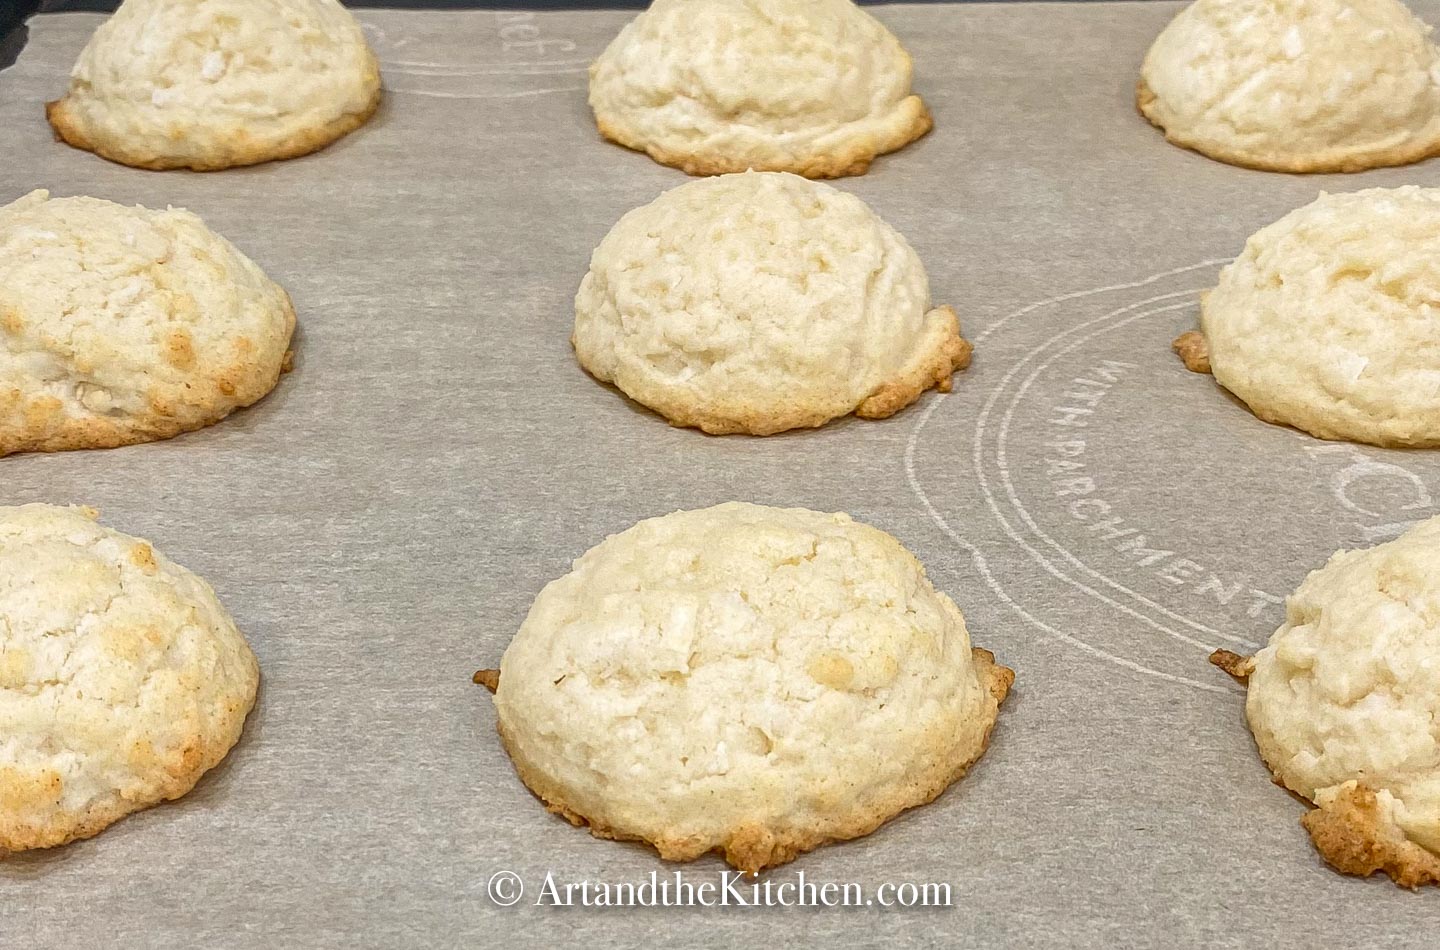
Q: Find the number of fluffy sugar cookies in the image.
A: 9